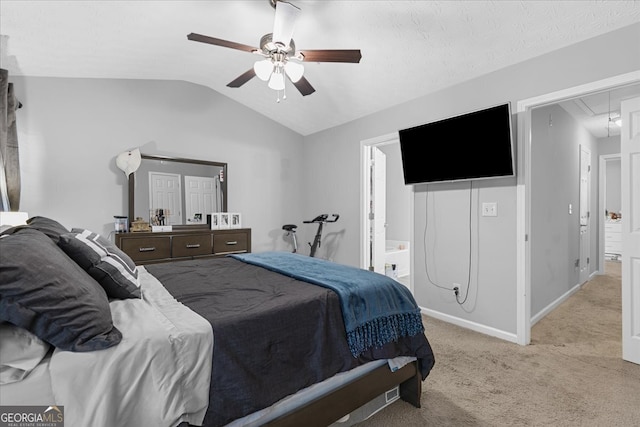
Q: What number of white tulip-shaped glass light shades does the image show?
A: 3